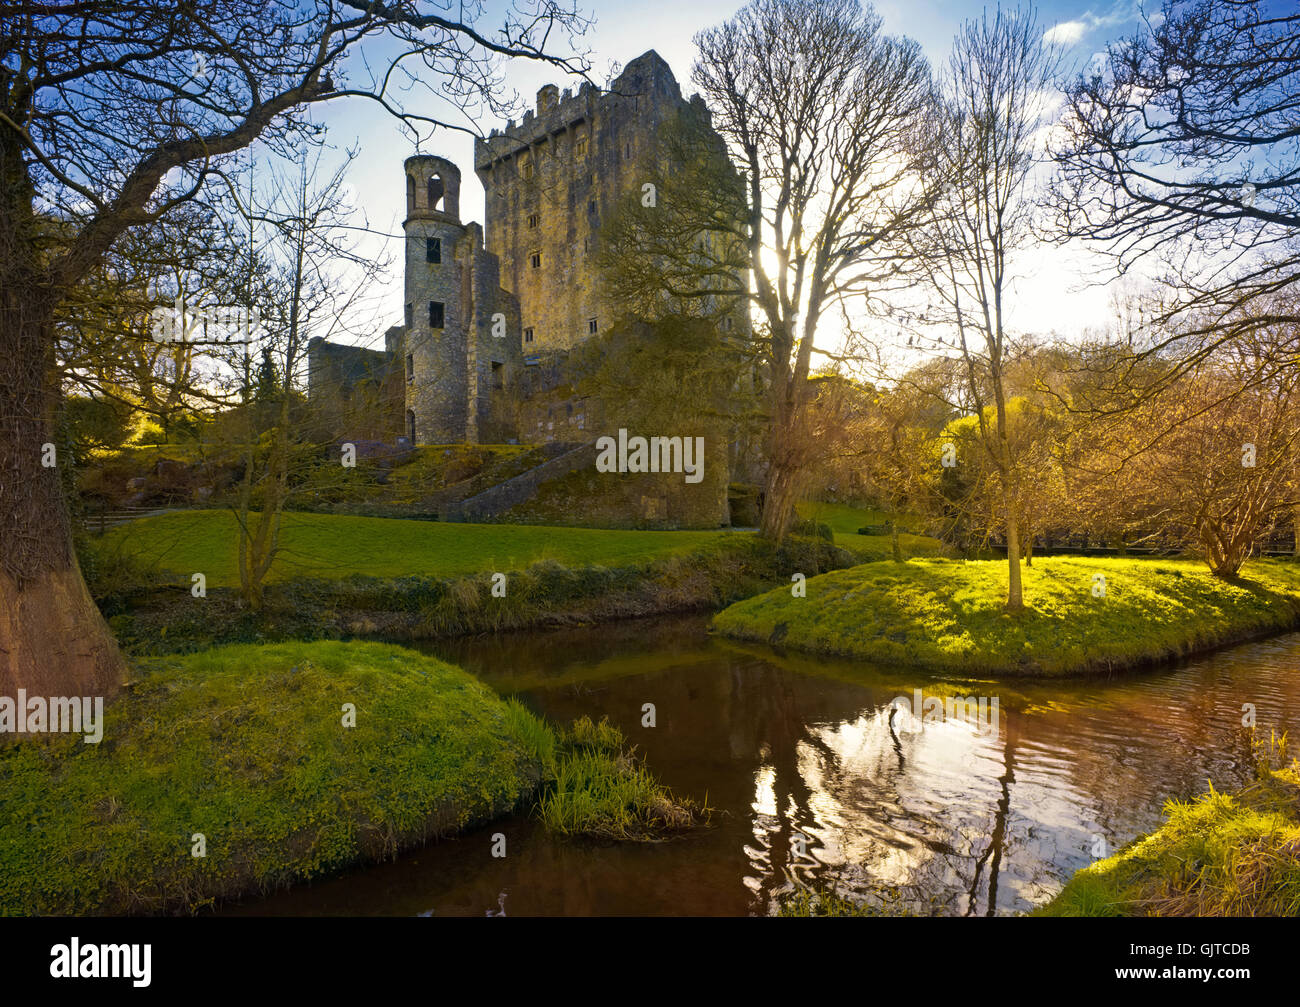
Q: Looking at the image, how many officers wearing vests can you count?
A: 0